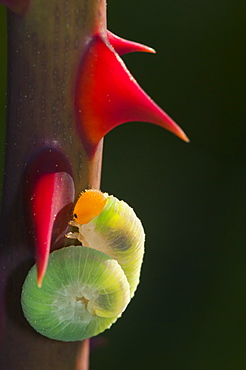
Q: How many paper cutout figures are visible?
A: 0